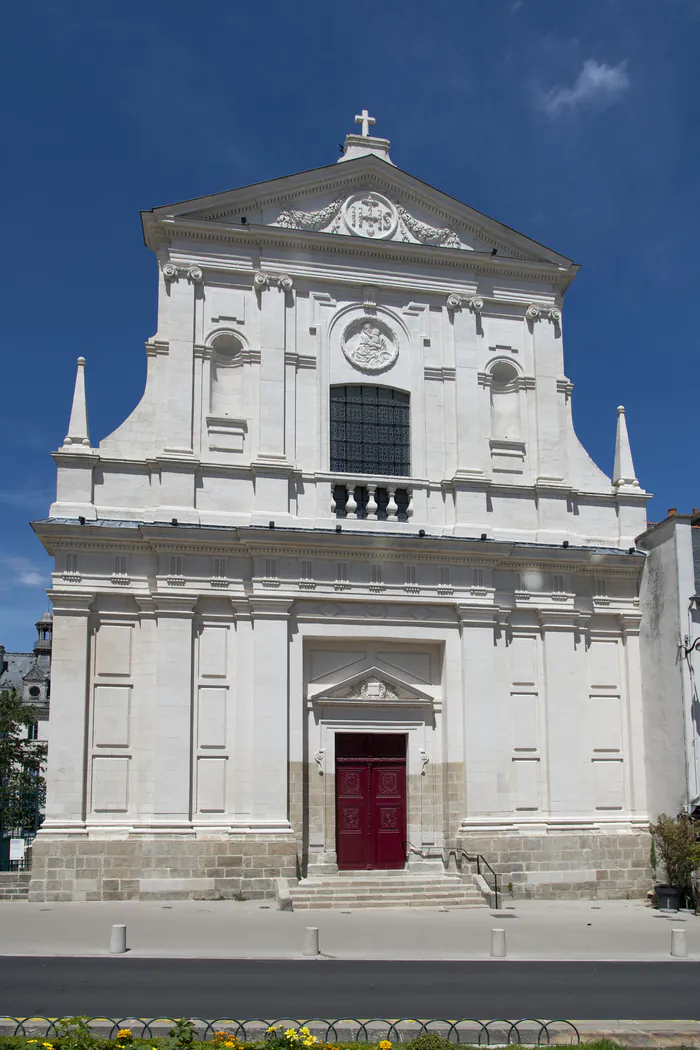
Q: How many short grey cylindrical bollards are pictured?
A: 4